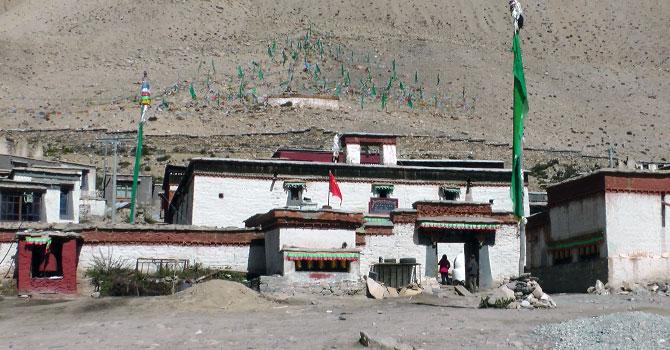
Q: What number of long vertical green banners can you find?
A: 2